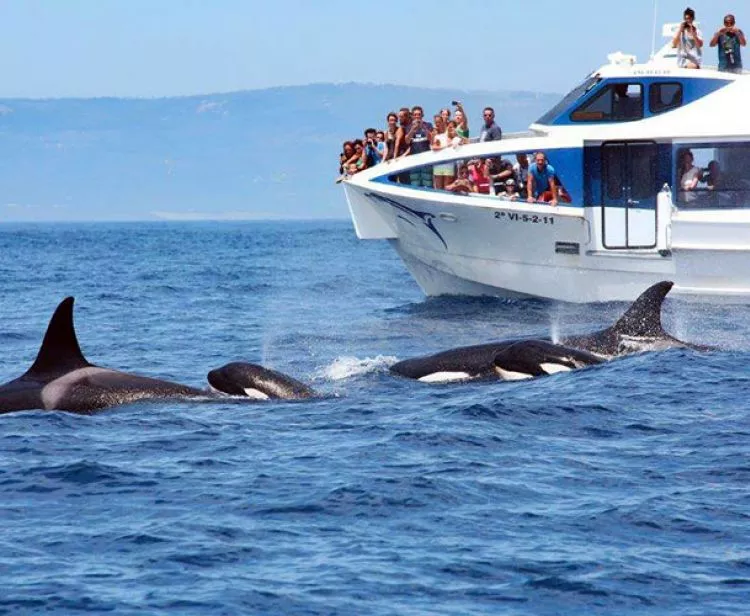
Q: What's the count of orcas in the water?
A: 4